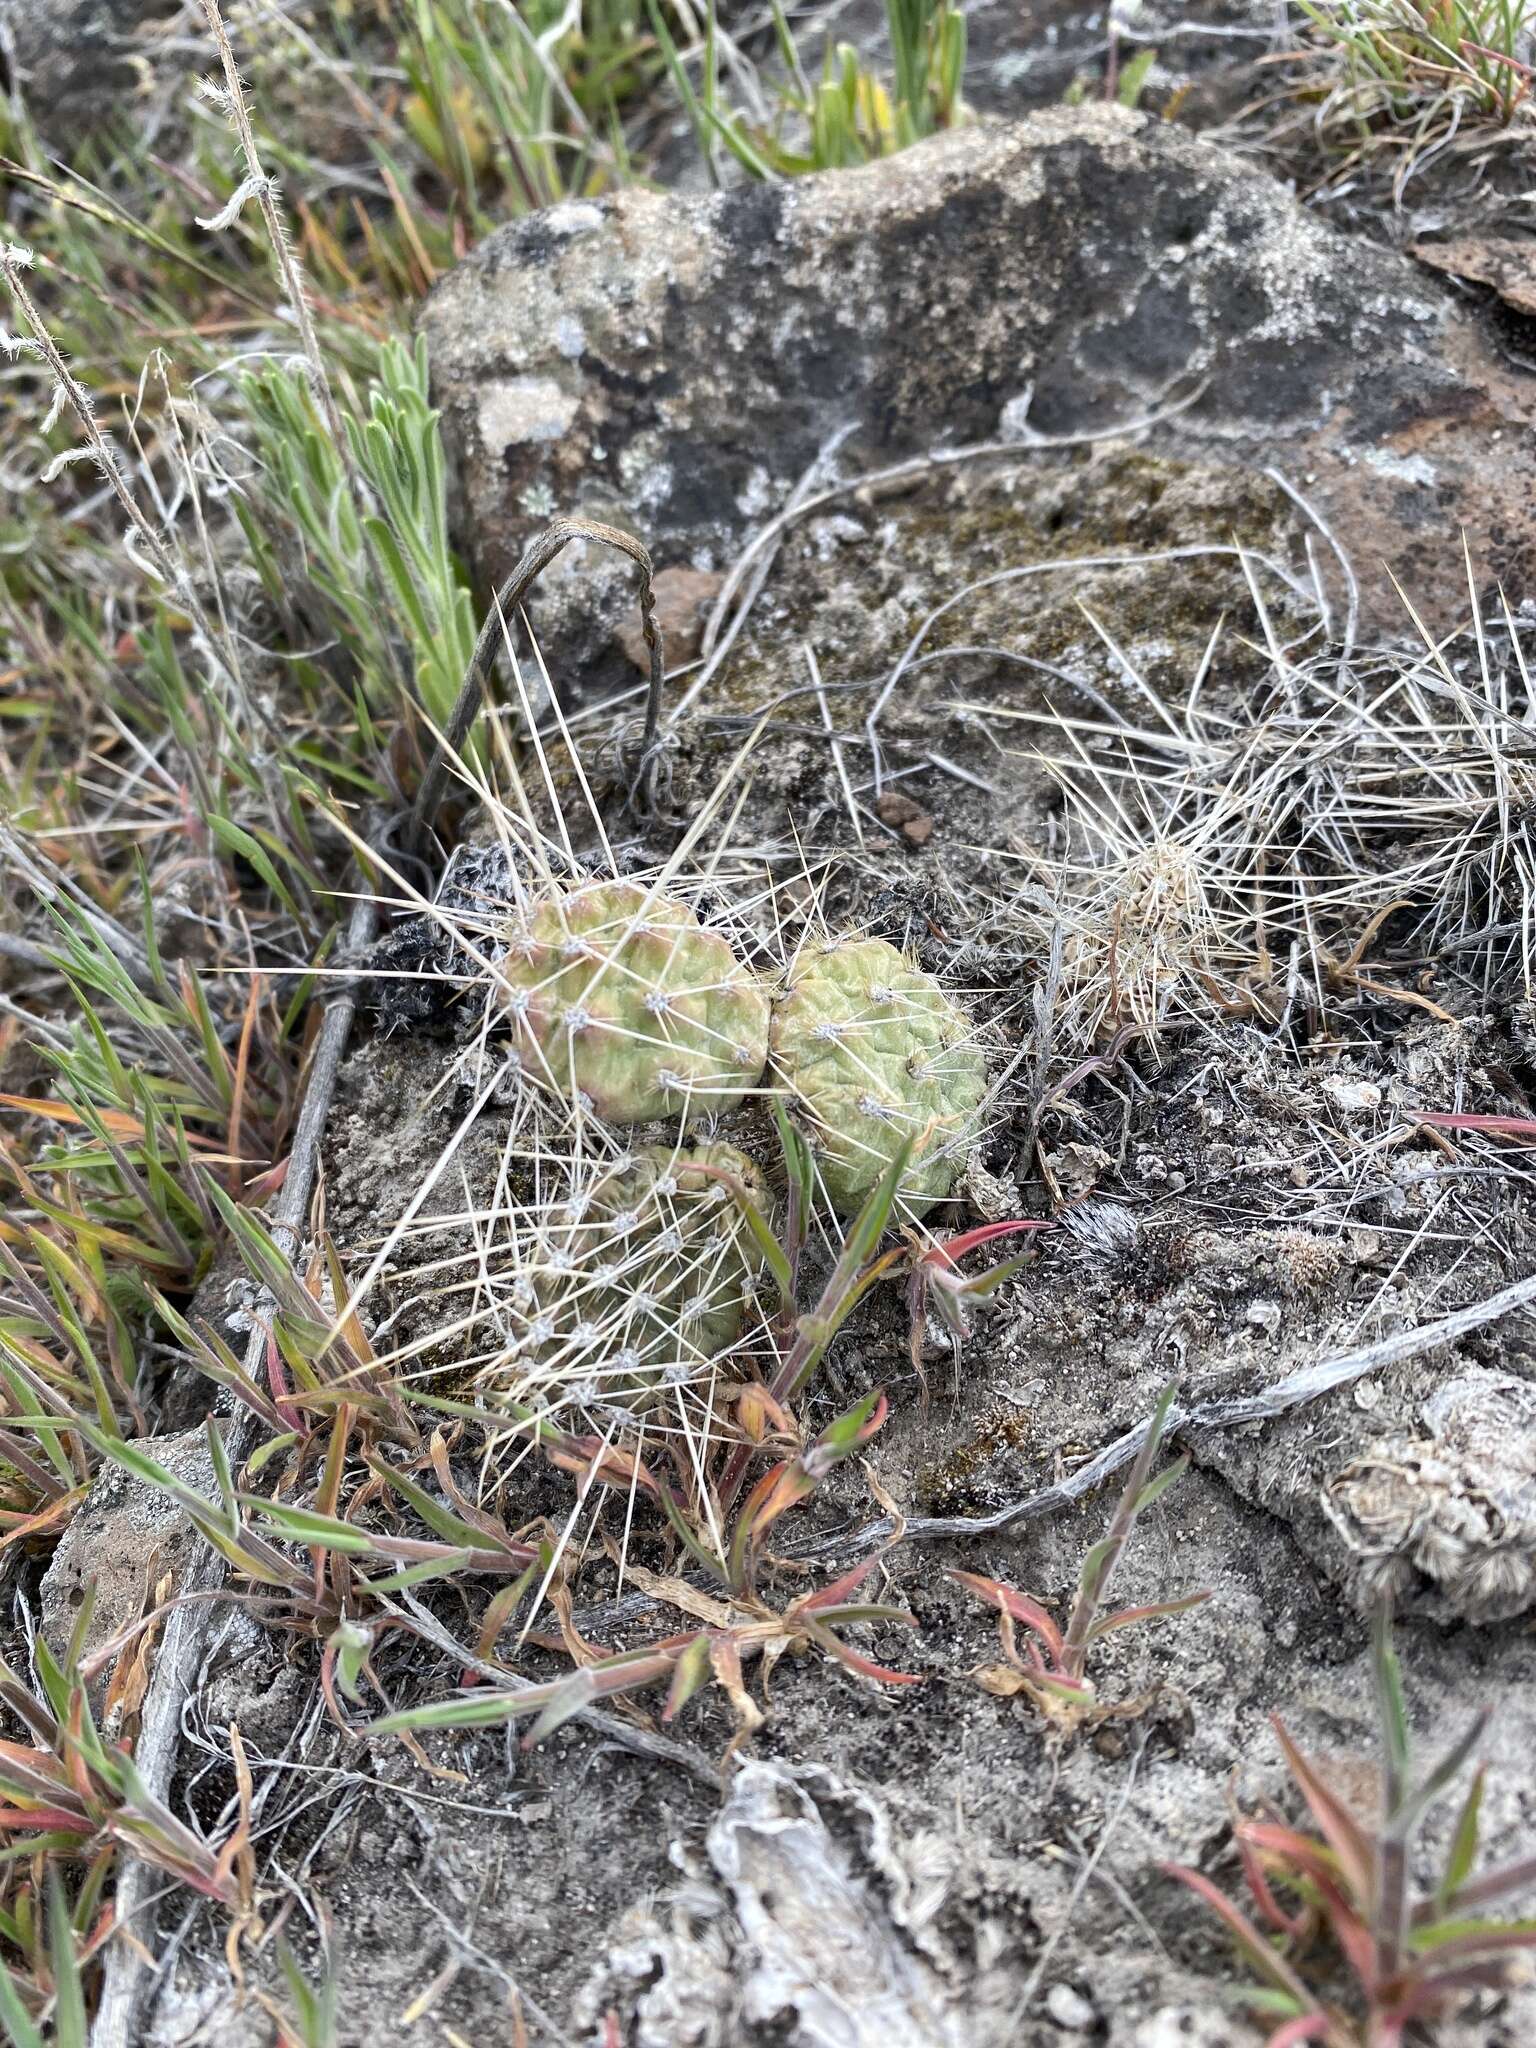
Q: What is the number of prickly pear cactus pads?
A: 3